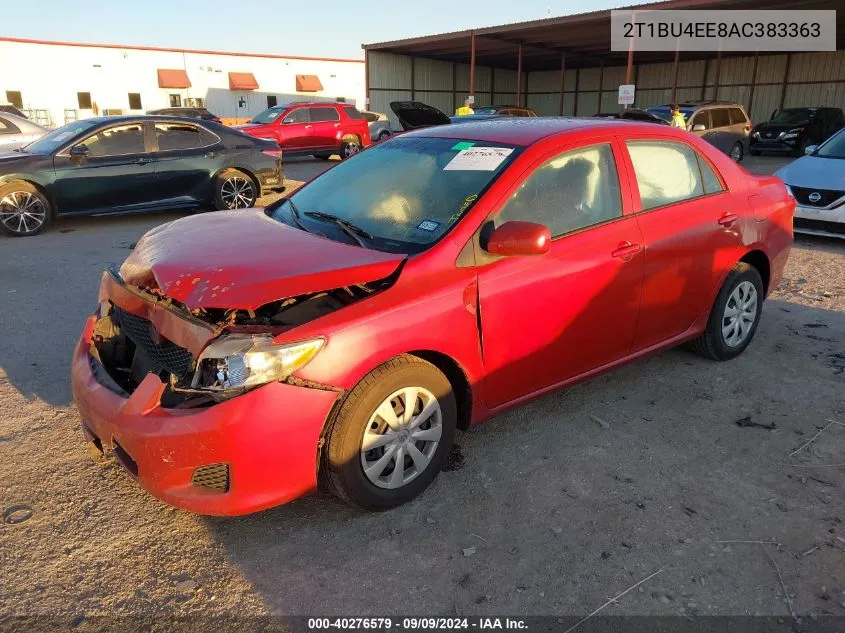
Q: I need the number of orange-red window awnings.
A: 3